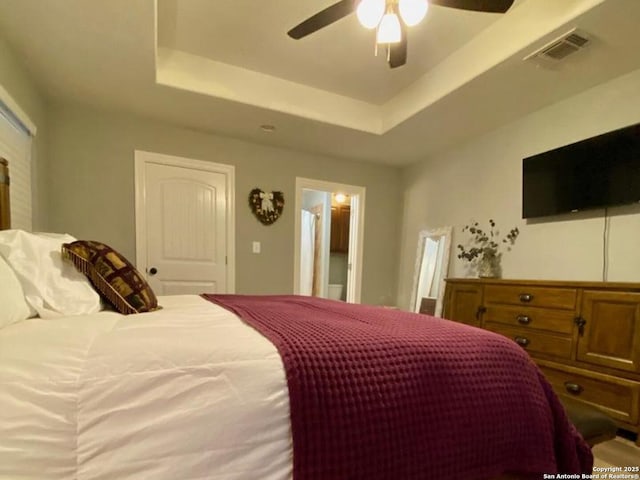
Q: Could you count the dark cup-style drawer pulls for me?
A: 4